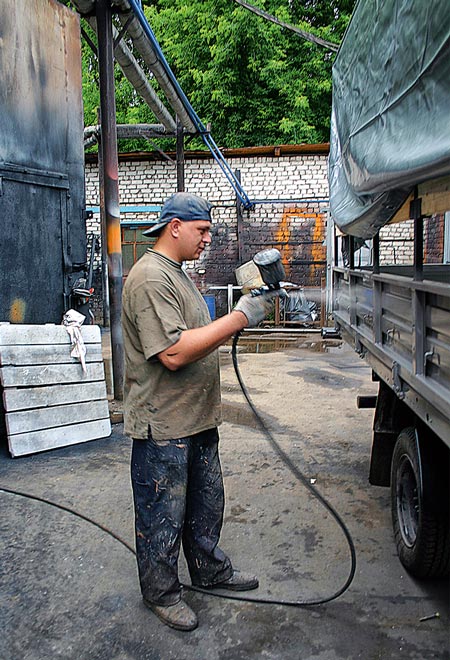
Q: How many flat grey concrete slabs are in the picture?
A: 6